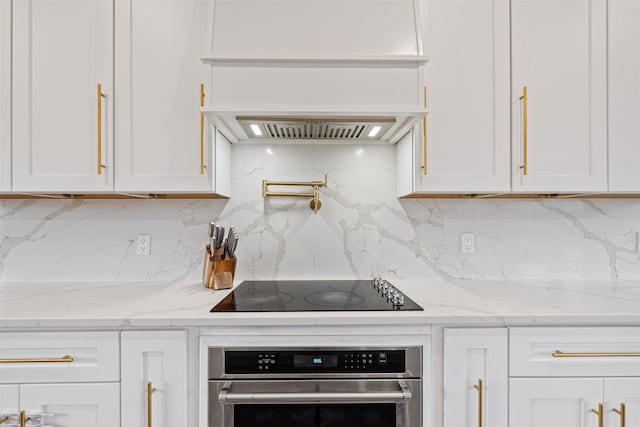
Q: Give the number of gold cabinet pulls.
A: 12